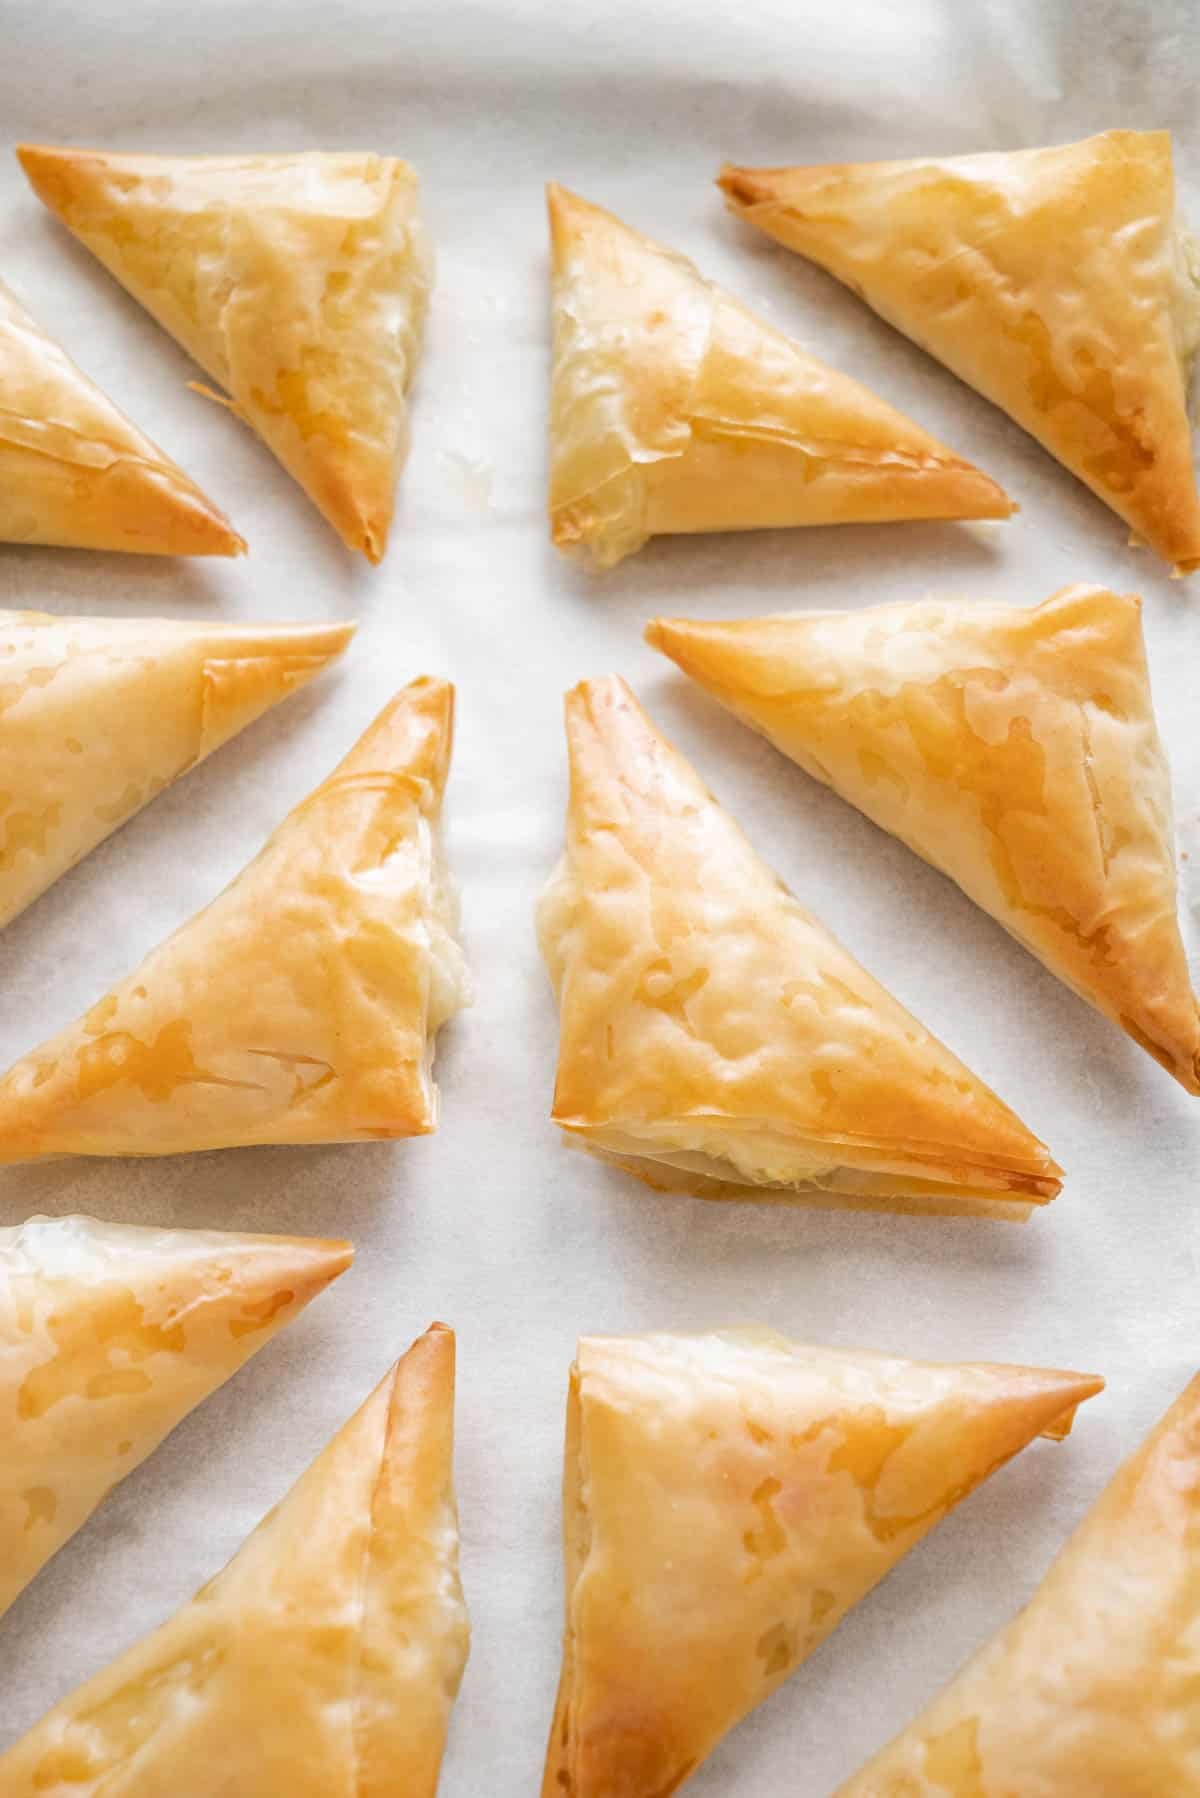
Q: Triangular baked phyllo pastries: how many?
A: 12